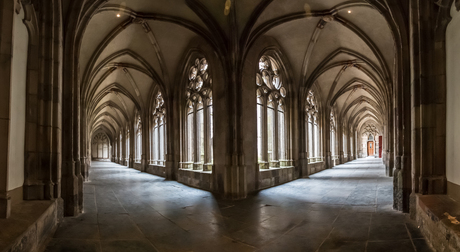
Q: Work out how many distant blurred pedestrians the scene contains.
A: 0